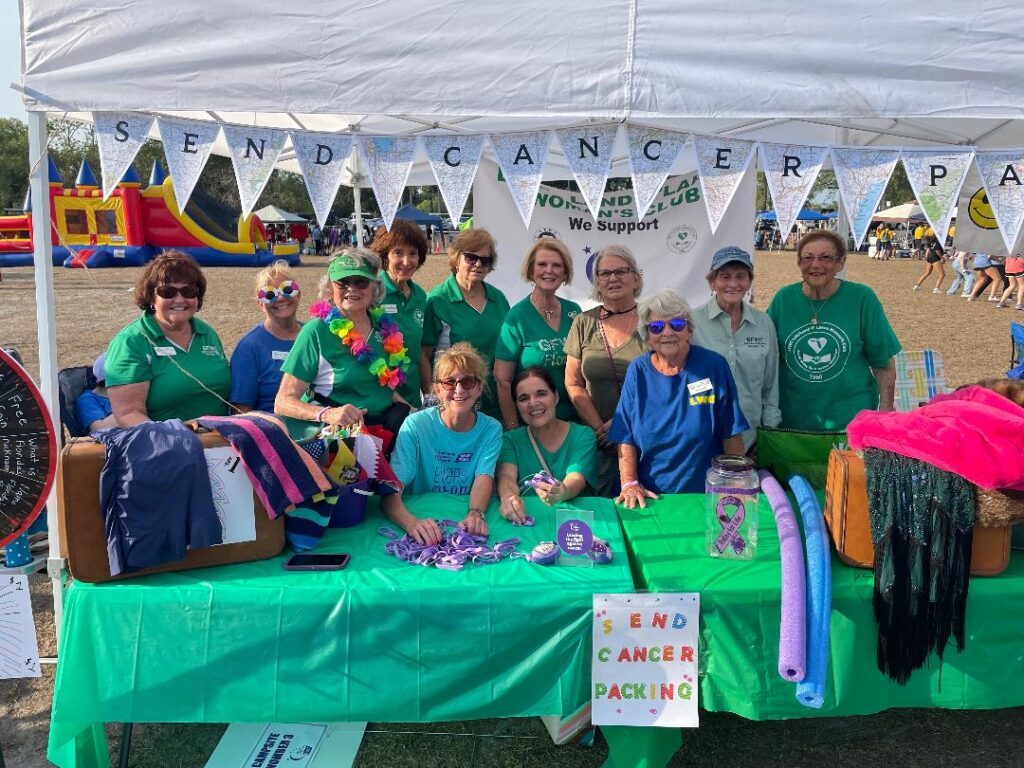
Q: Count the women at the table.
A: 12